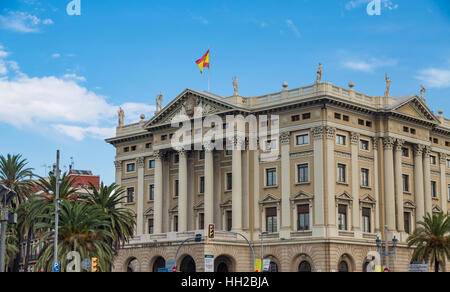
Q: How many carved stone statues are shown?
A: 6